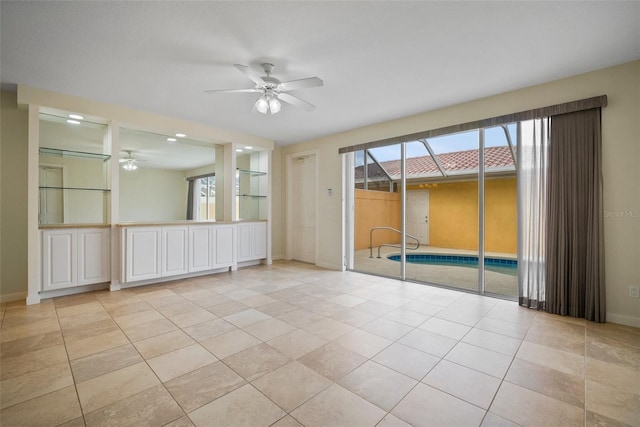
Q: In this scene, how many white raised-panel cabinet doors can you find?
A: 8